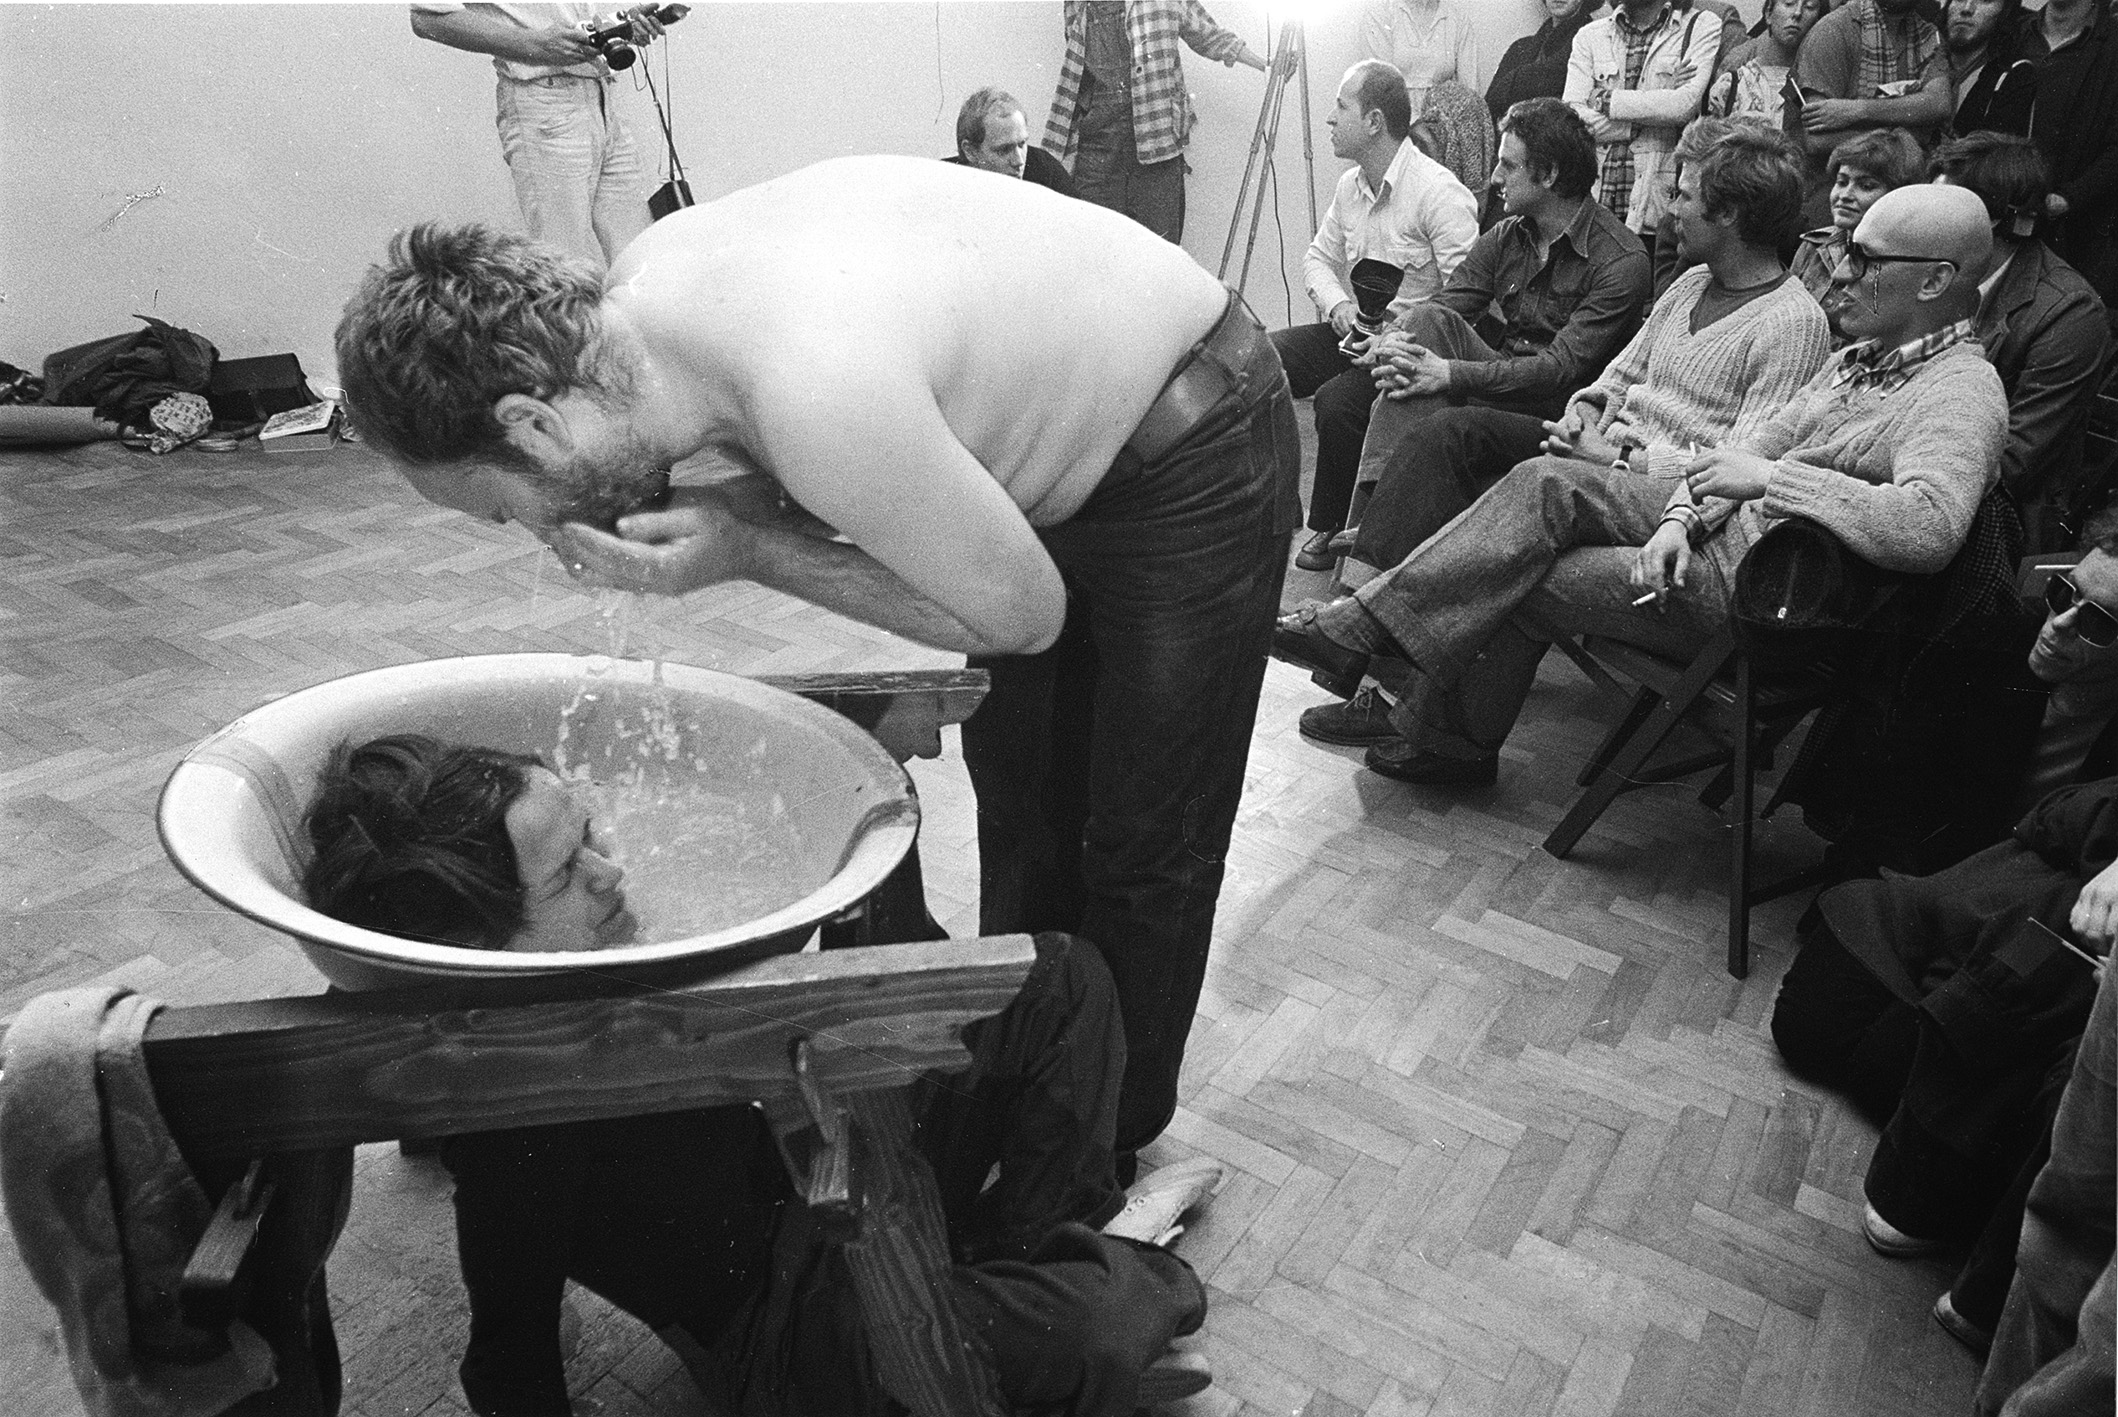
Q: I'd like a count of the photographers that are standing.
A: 1